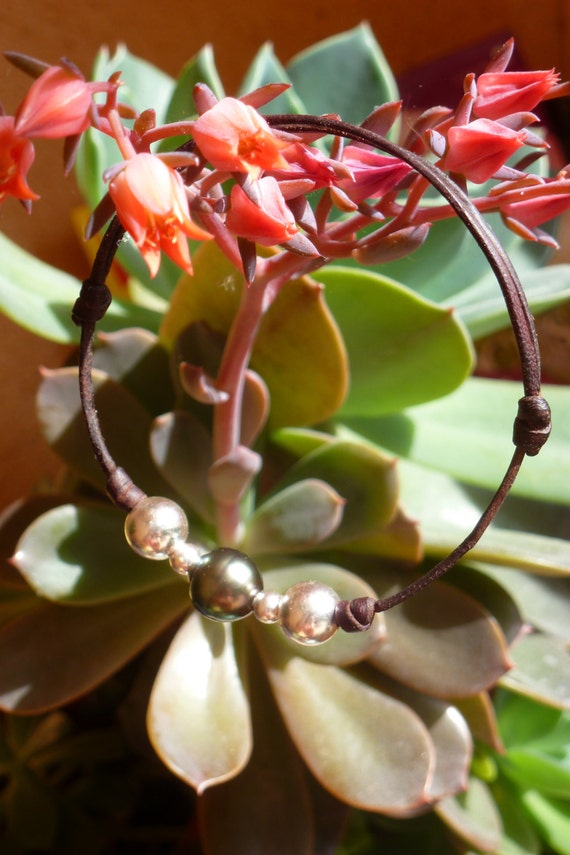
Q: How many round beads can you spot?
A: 5